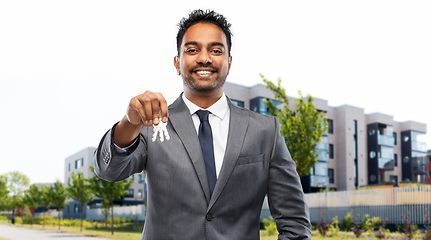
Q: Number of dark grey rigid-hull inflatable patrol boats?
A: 0